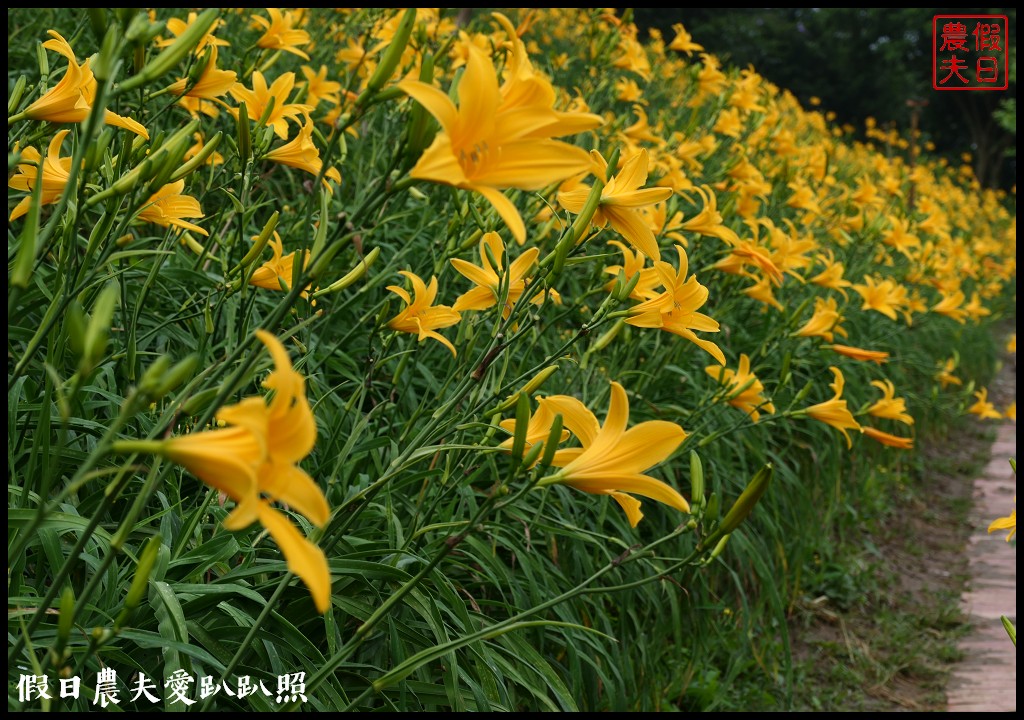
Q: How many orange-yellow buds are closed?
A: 2